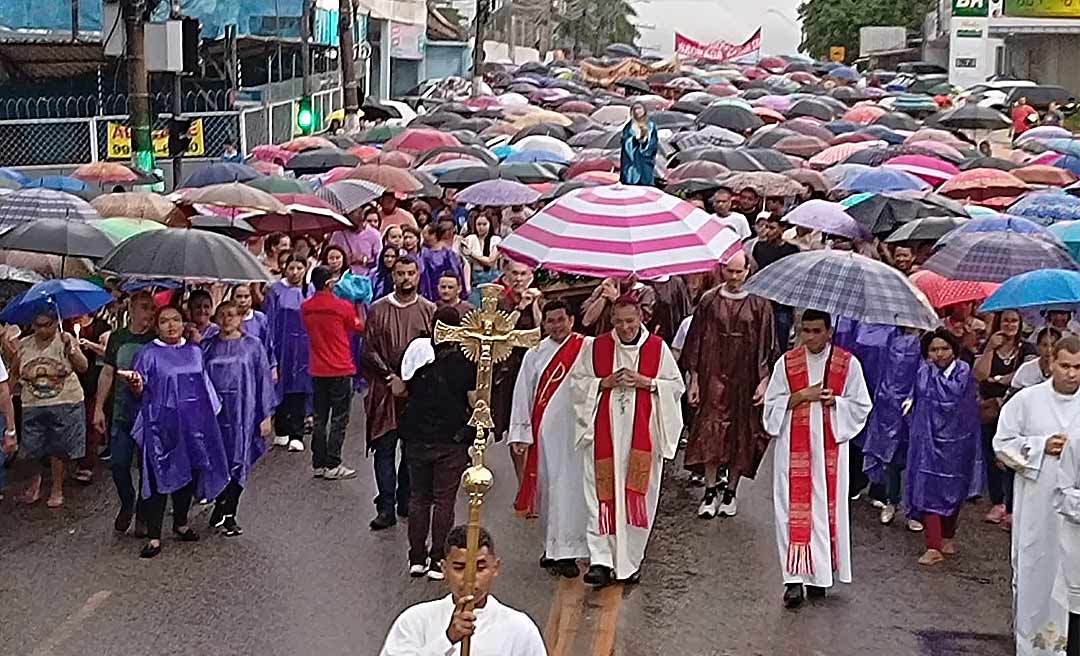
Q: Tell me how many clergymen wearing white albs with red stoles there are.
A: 3